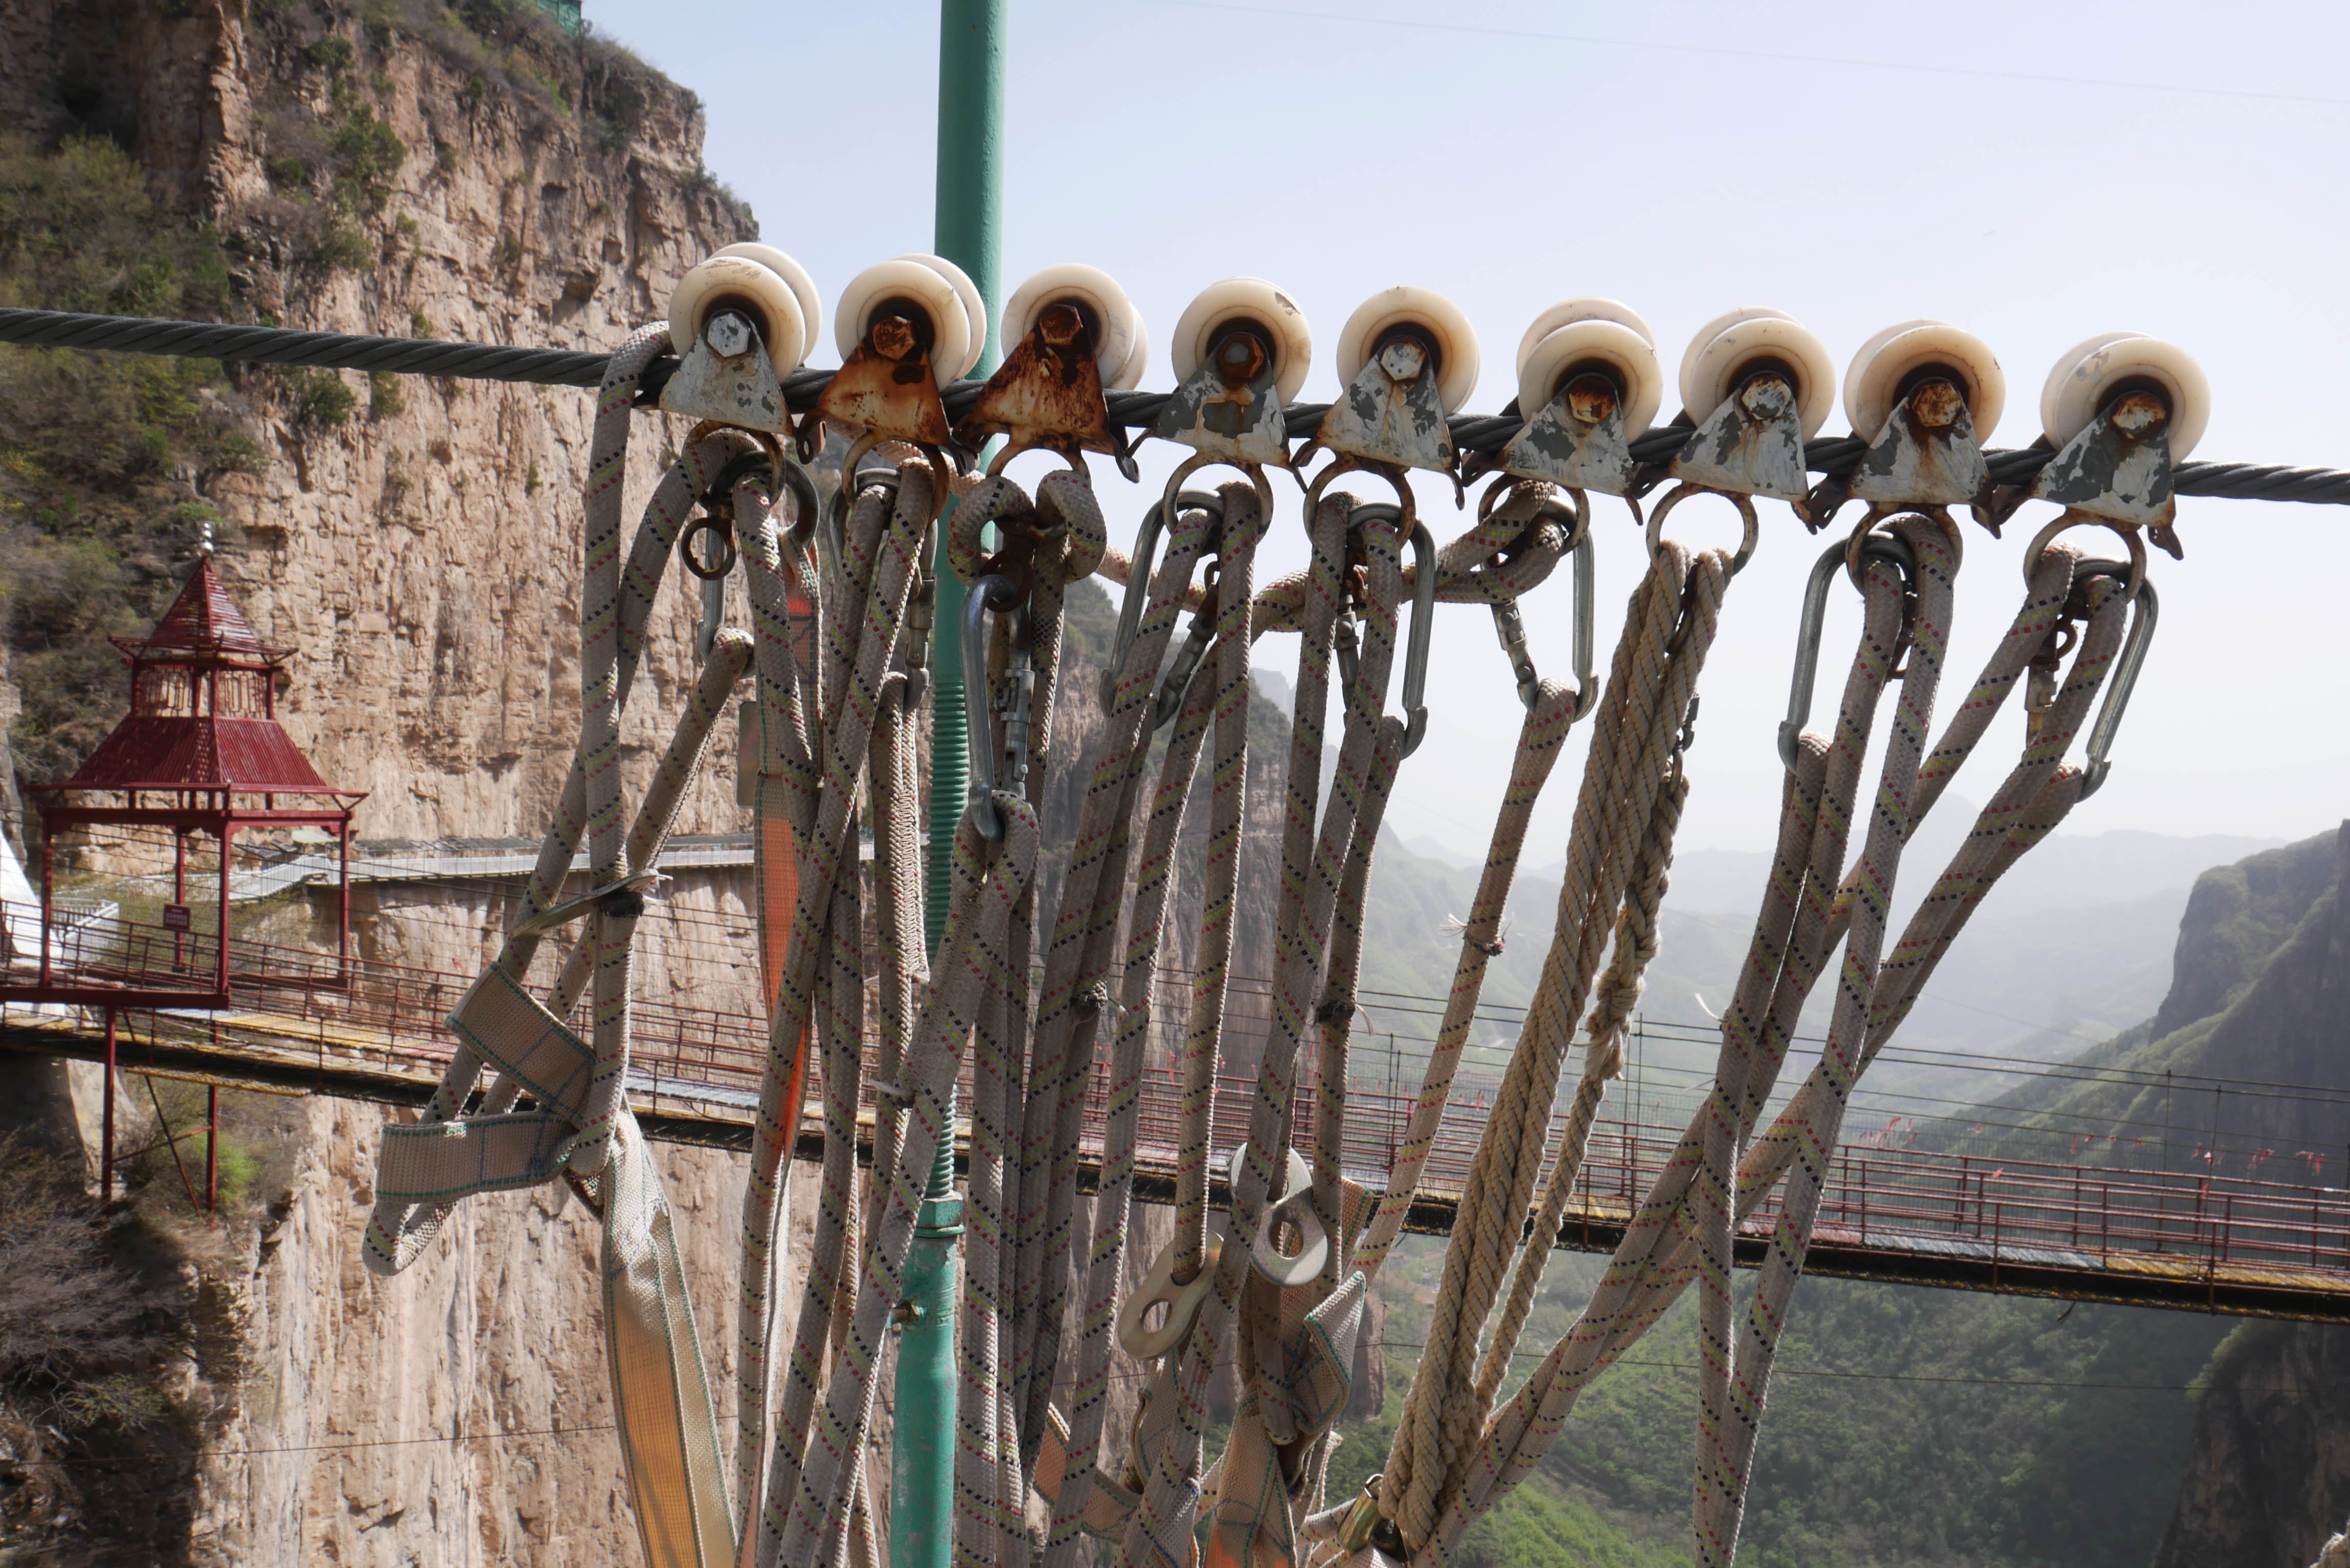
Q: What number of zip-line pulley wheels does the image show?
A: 9